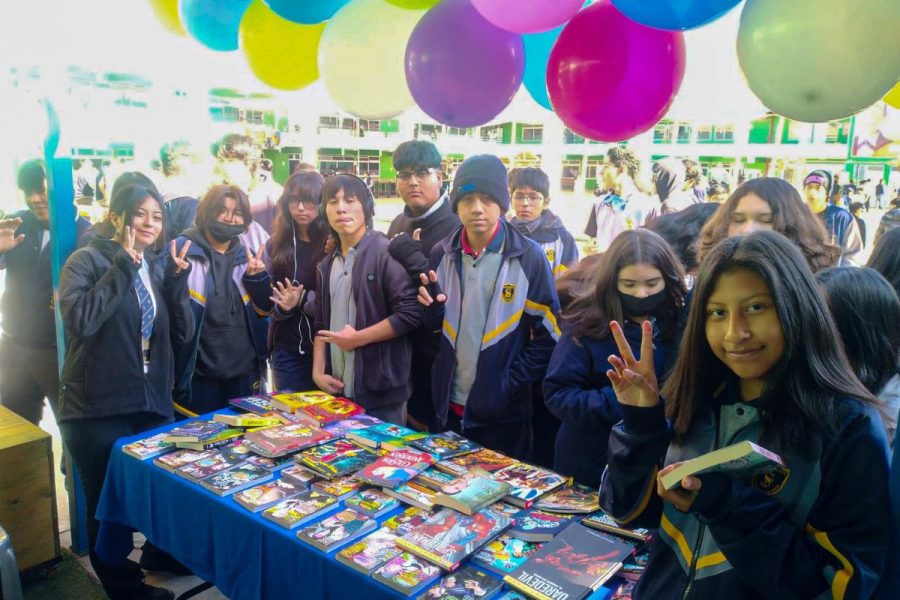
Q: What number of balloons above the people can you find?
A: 13